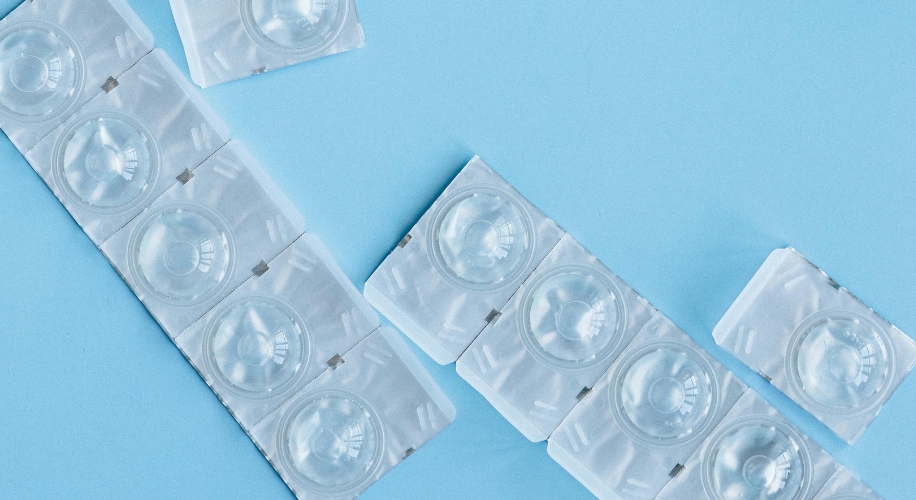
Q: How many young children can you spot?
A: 0